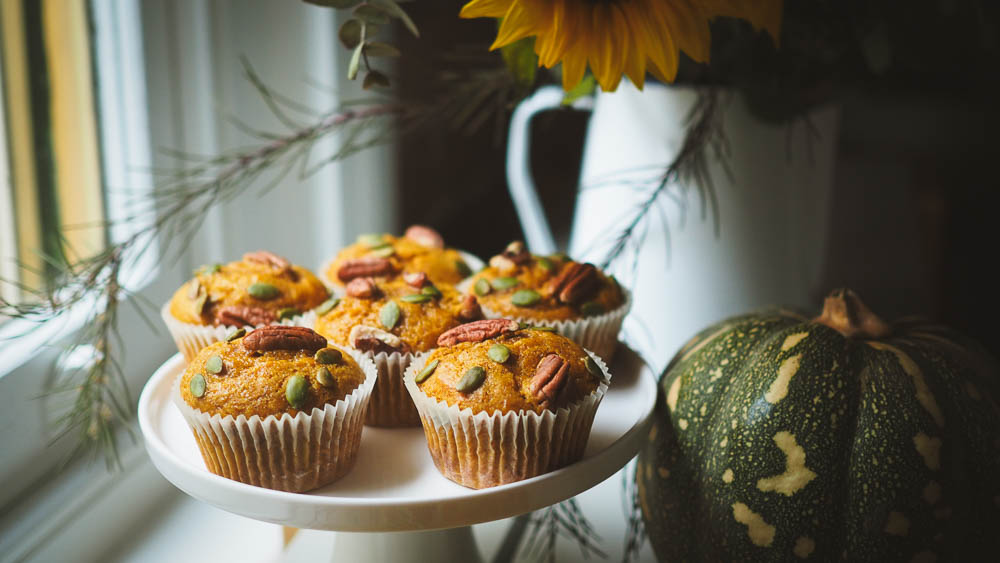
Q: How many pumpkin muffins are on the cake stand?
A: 6